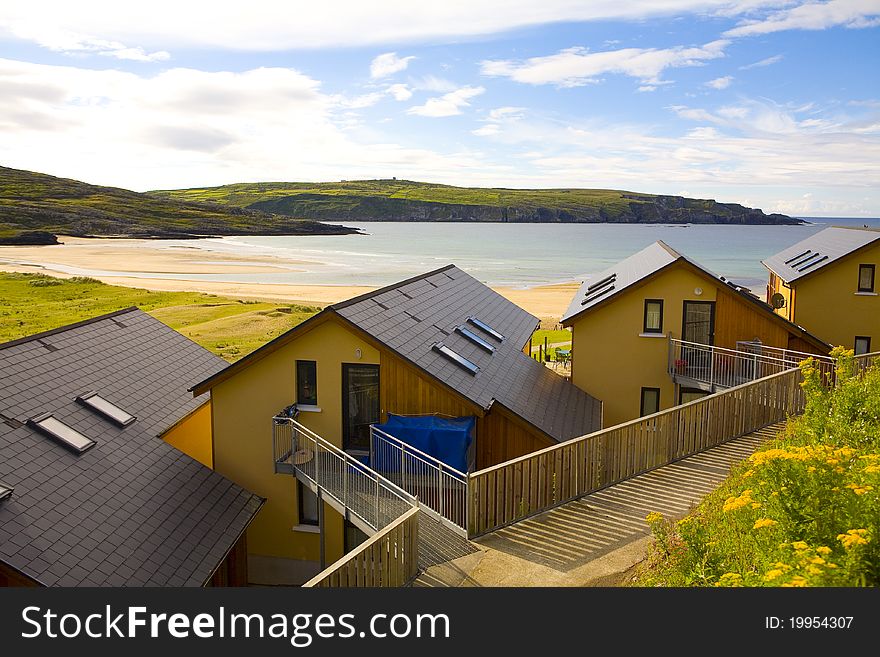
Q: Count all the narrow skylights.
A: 12